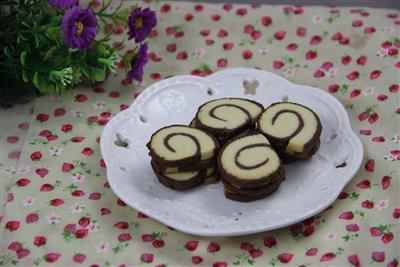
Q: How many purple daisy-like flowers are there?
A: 4